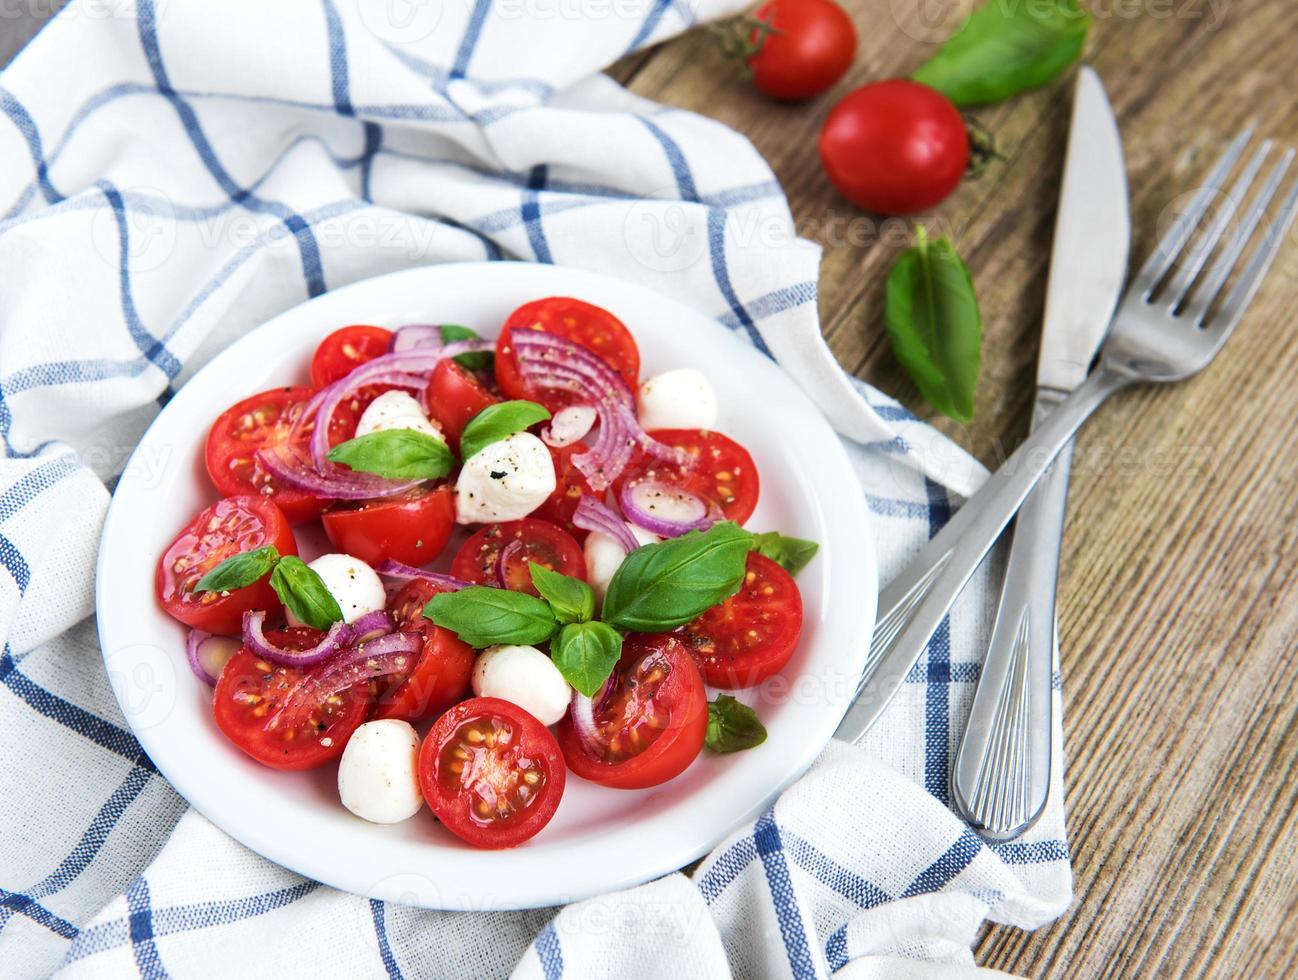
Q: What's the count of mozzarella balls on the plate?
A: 7